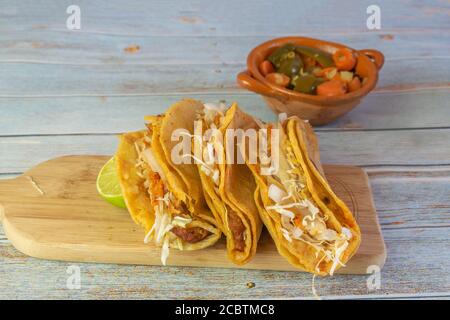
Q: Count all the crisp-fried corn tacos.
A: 3